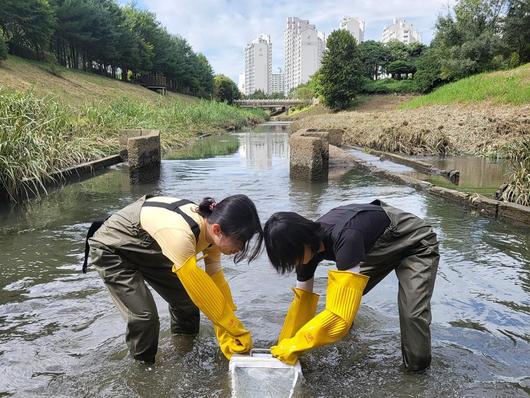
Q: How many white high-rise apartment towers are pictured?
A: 4